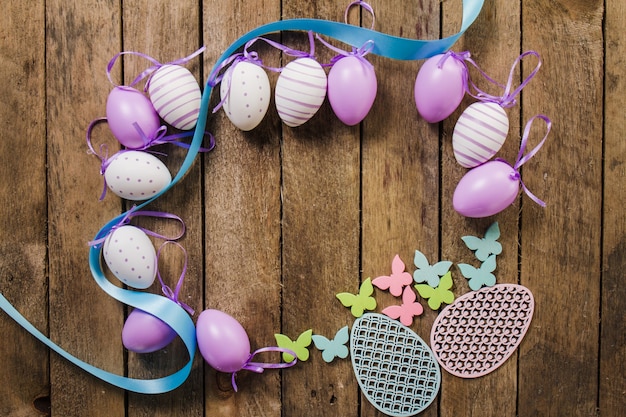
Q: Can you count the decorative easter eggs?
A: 14